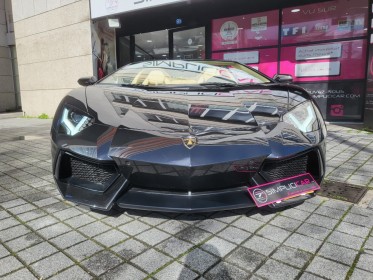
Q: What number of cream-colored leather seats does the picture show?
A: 2